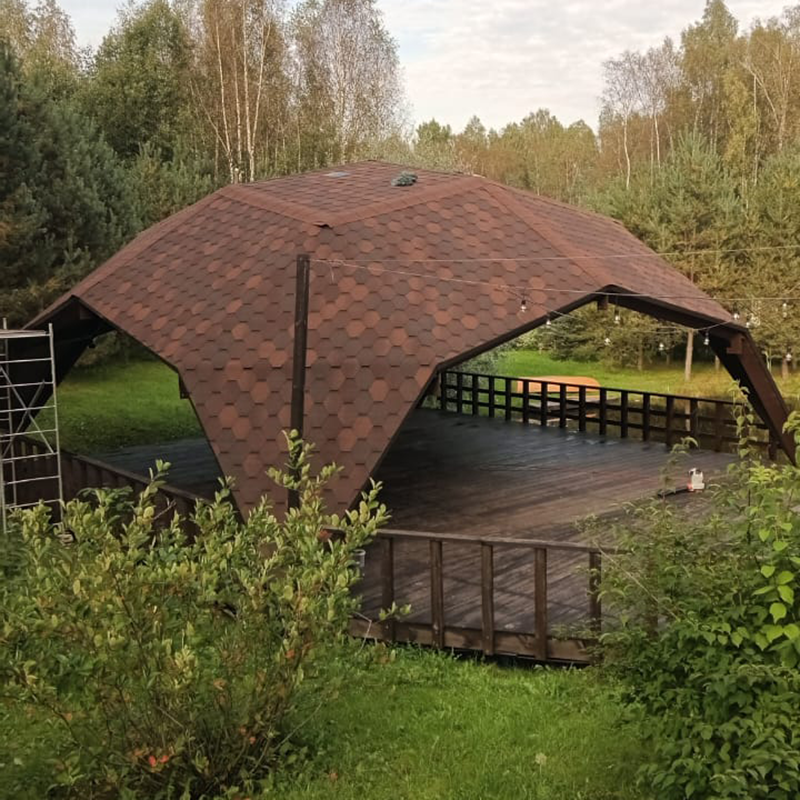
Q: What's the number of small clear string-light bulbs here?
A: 10